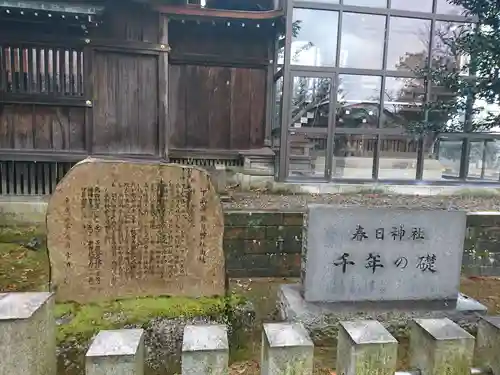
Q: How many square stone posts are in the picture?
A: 7